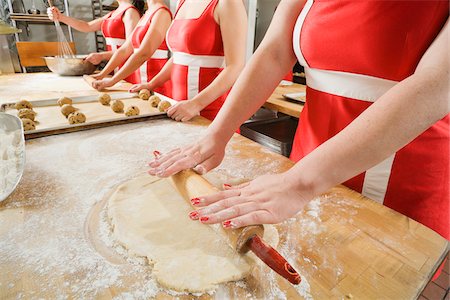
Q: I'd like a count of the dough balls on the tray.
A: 12